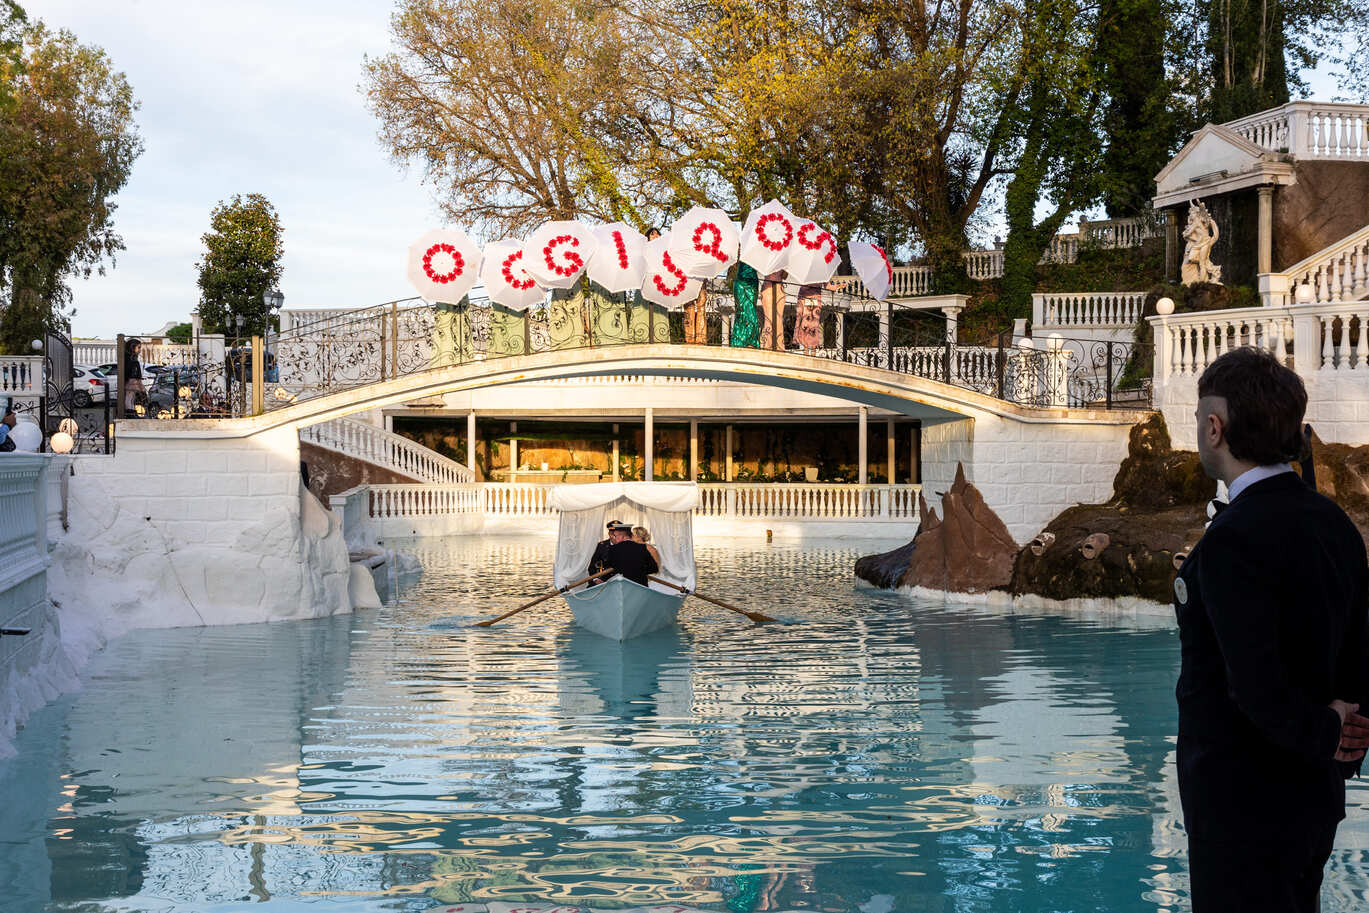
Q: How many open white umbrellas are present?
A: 9